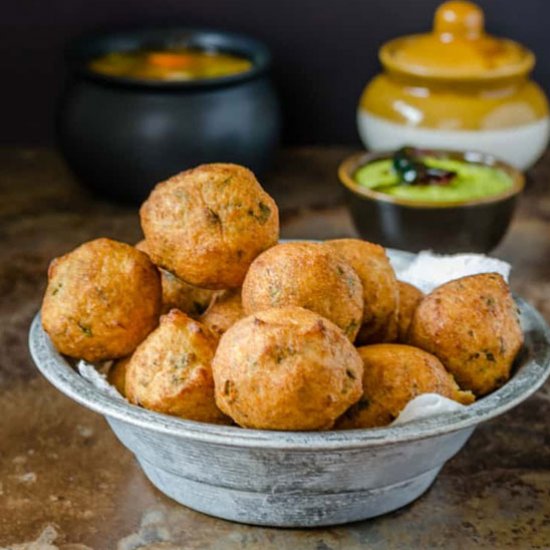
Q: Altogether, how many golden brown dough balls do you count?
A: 12